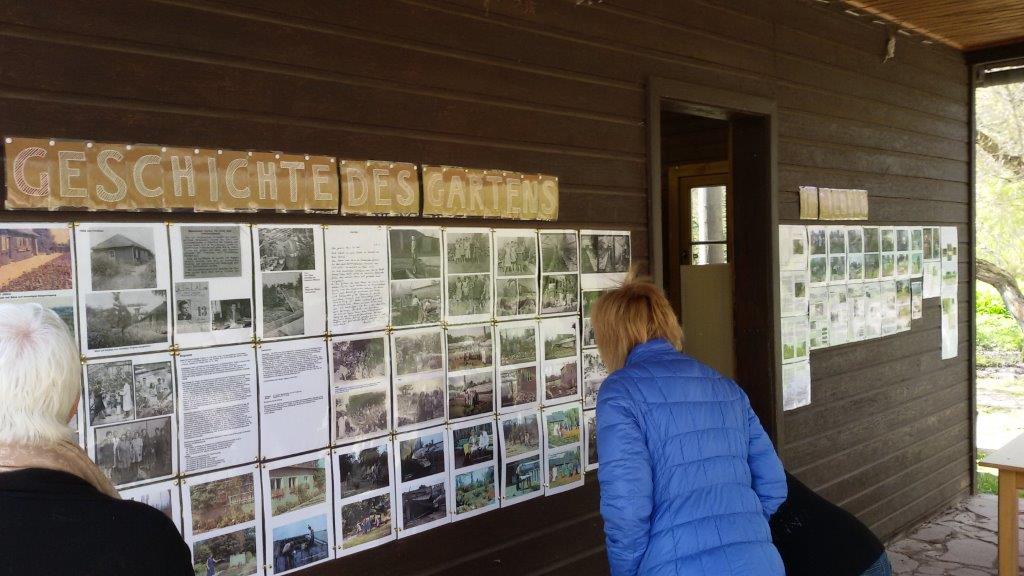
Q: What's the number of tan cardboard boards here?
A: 5